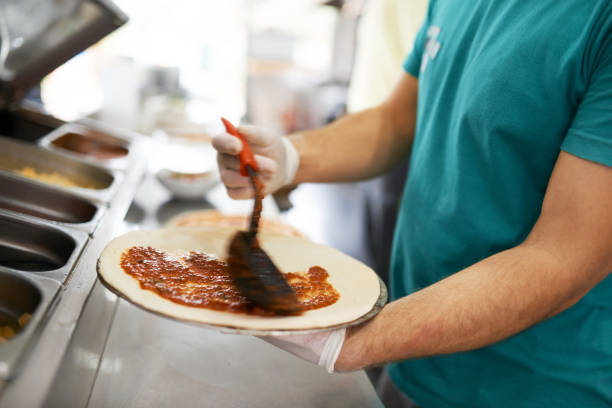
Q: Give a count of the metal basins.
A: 5